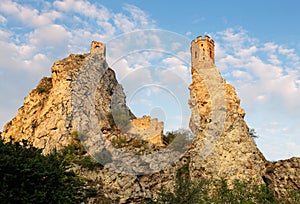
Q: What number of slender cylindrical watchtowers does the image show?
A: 1